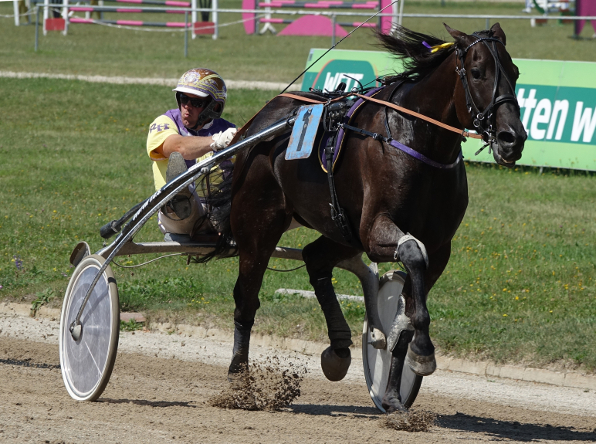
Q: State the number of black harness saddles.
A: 1